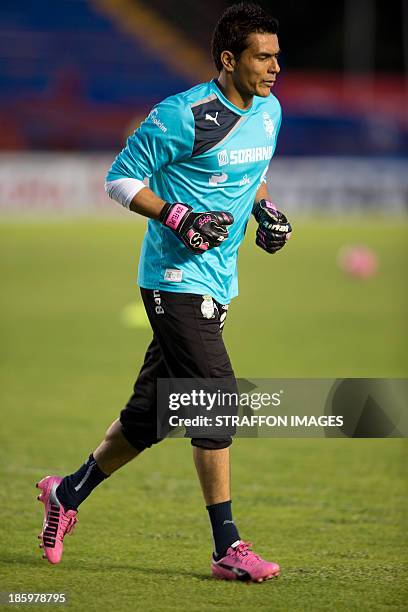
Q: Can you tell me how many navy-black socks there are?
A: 2